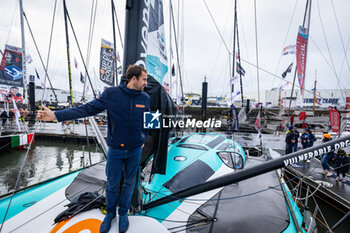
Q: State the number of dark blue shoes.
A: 2